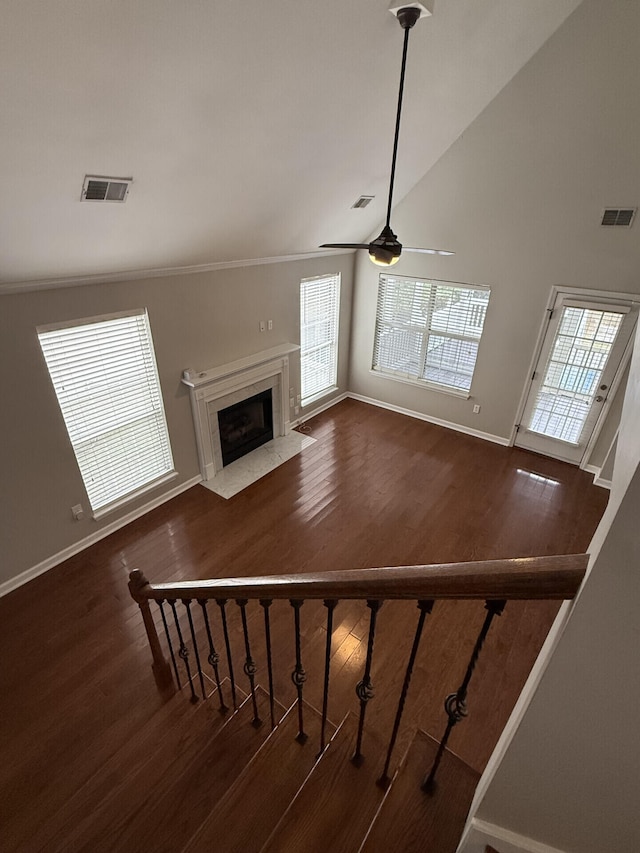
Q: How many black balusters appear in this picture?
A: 12